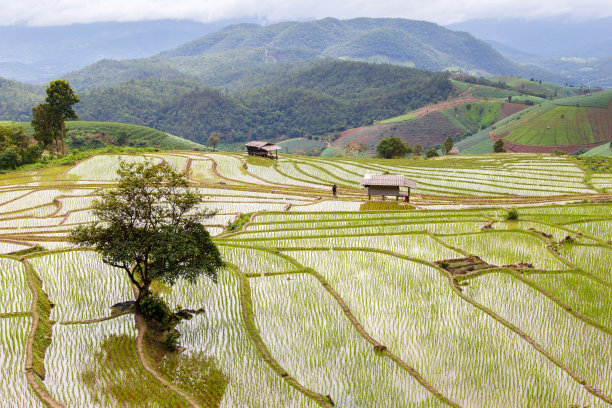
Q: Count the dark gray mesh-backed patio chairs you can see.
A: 0